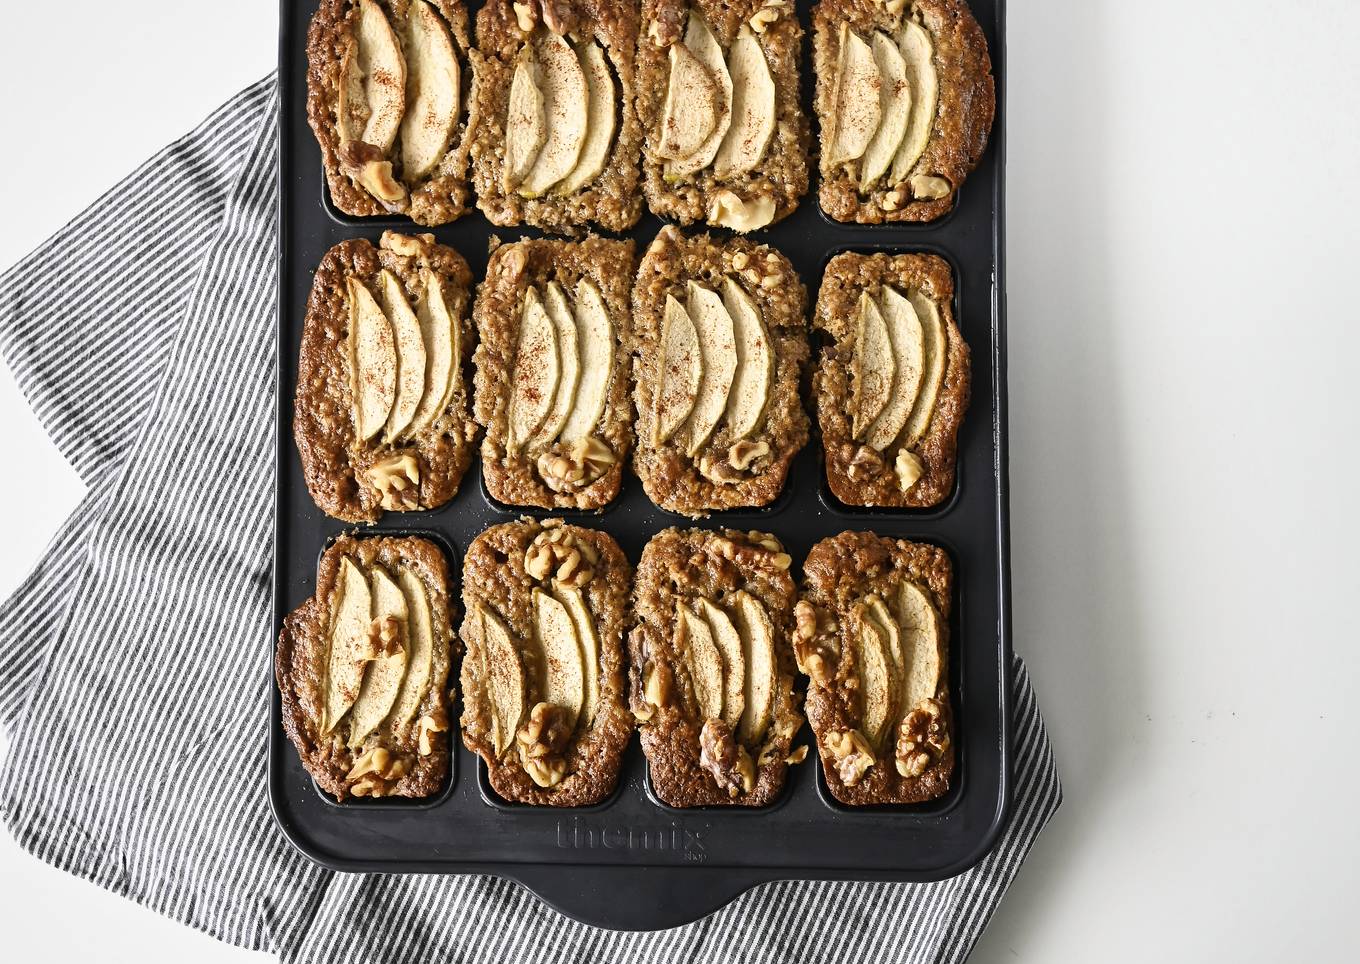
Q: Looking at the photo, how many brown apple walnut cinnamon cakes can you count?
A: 12